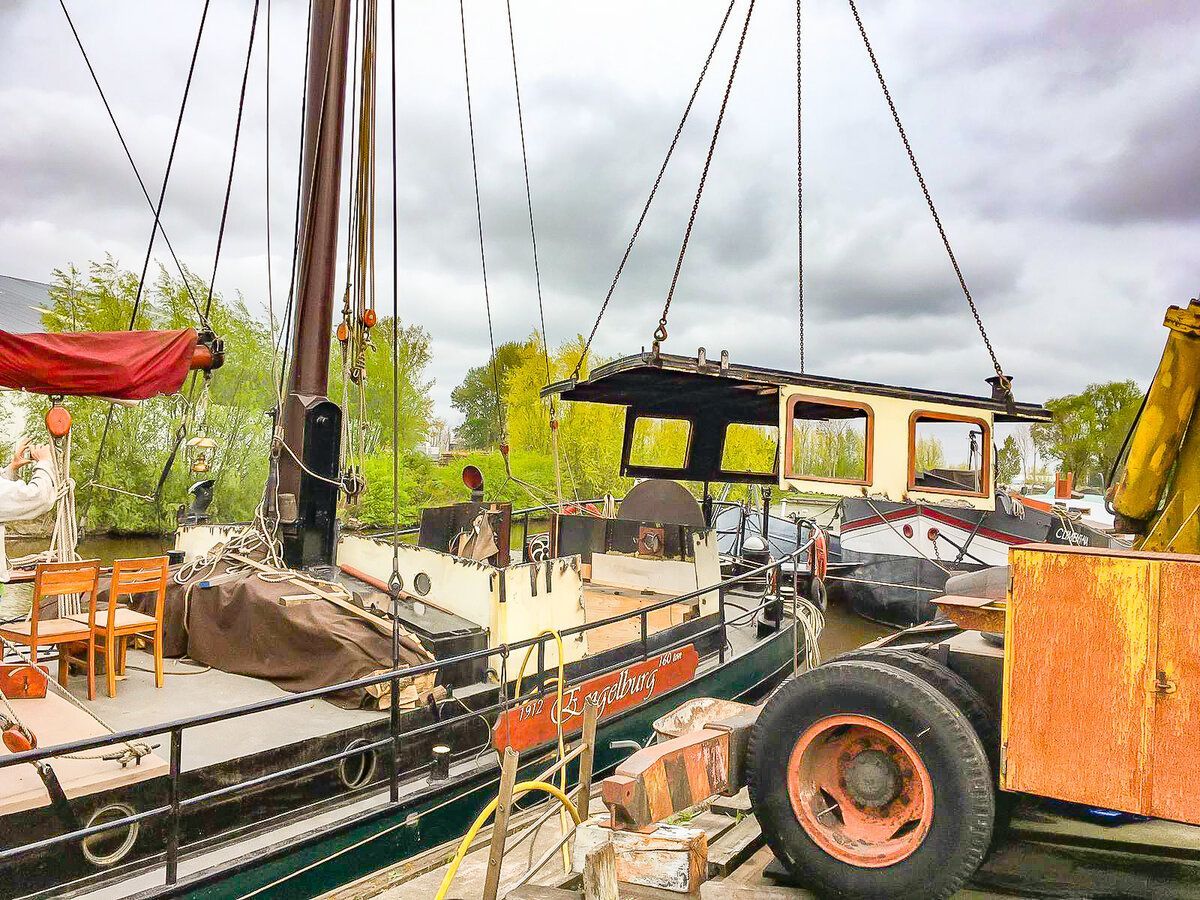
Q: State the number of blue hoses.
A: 0